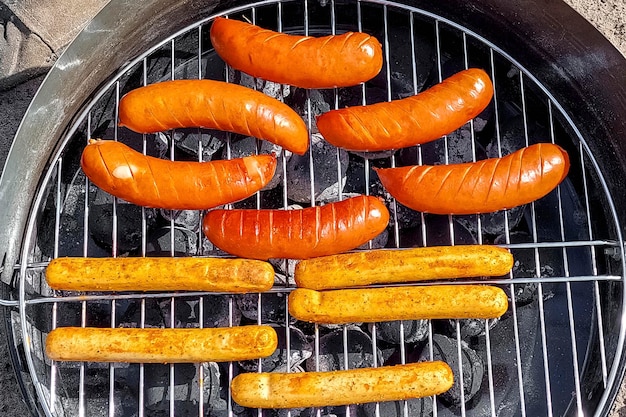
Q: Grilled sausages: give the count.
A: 11